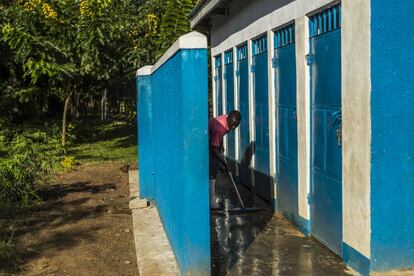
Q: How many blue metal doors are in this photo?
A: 6